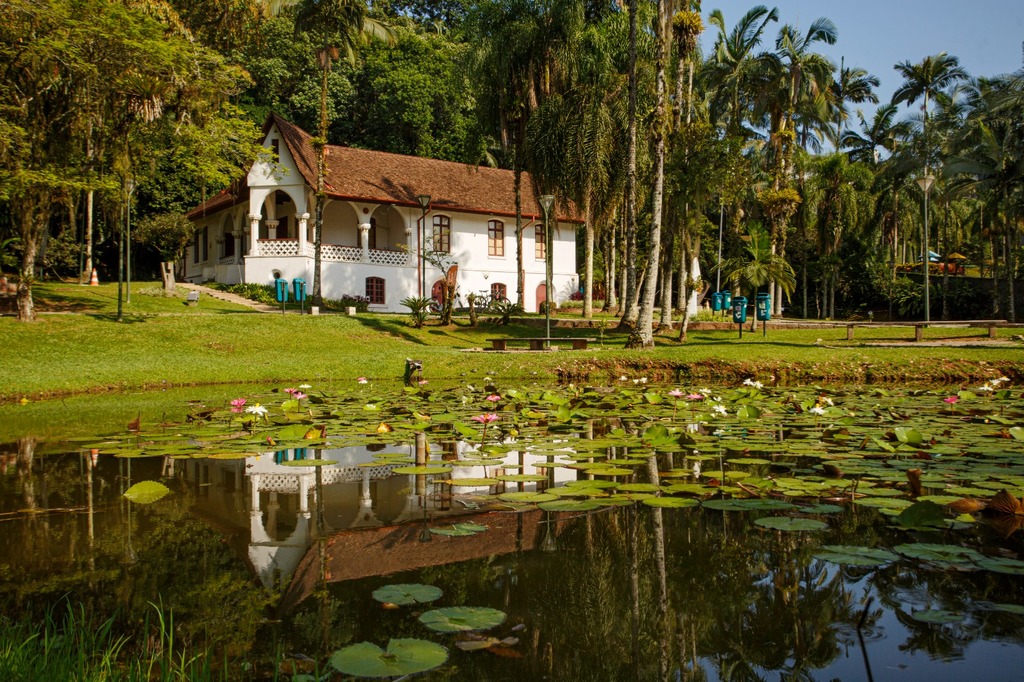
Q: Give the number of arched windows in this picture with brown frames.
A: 5